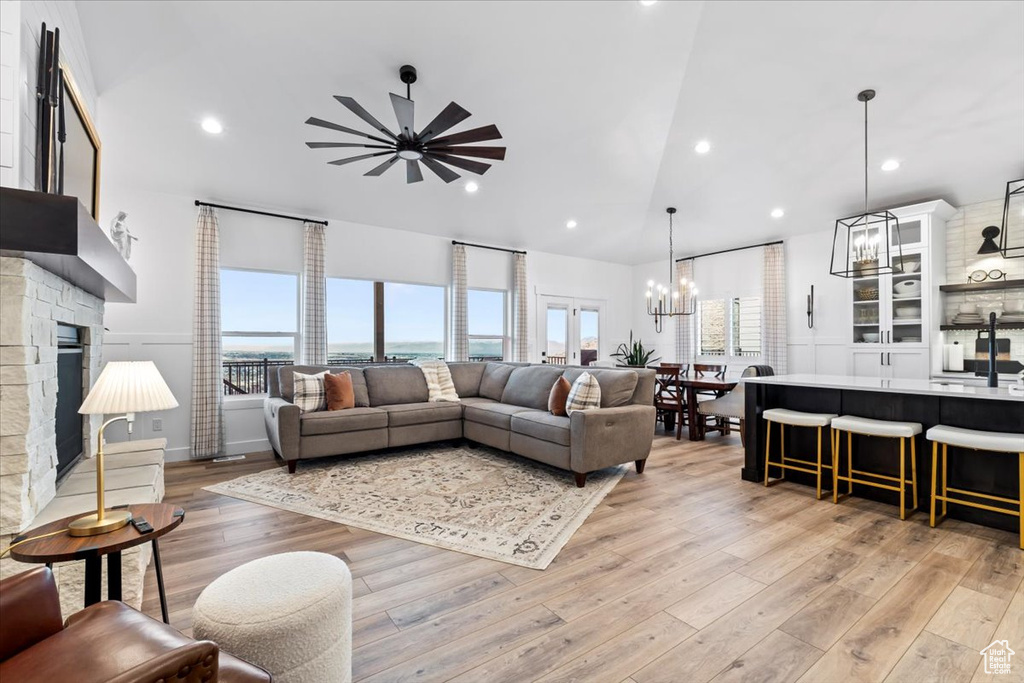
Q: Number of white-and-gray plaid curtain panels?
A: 6